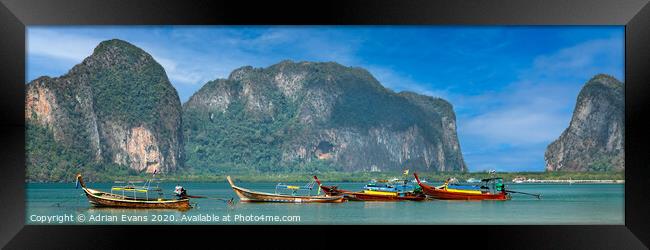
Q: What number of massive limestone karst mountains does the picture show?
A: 3